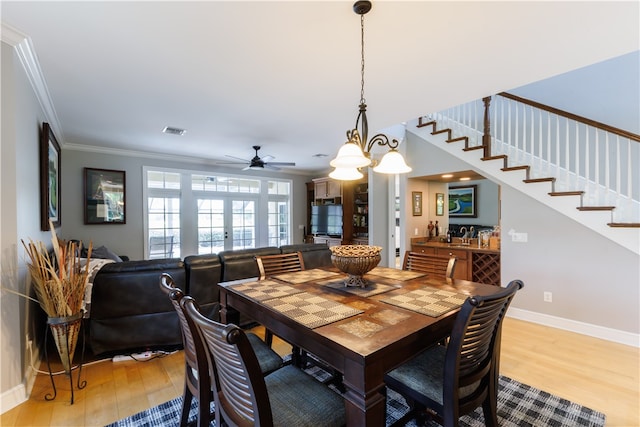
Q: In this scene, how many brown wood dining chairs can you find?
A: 5